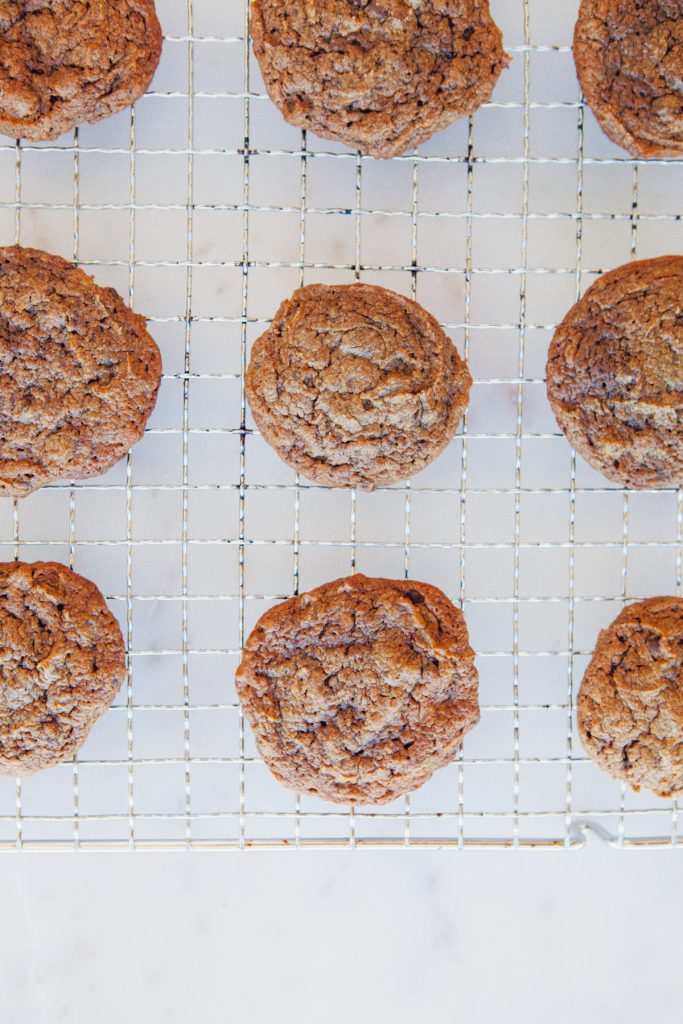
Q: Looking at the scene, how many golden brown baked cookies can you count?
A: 9